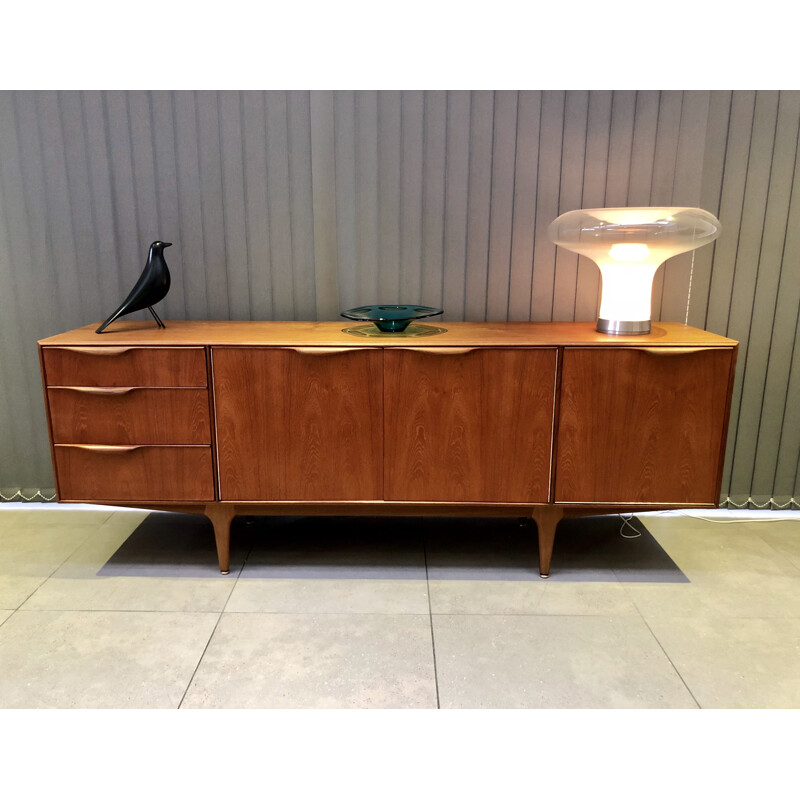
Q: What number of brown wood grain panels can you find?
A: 6